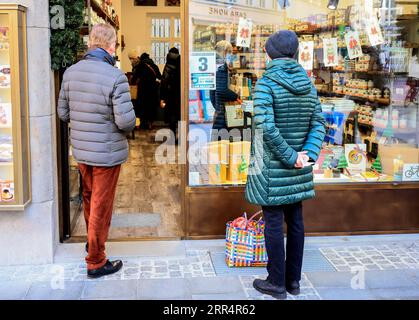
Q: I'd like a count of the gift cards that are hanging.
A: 5